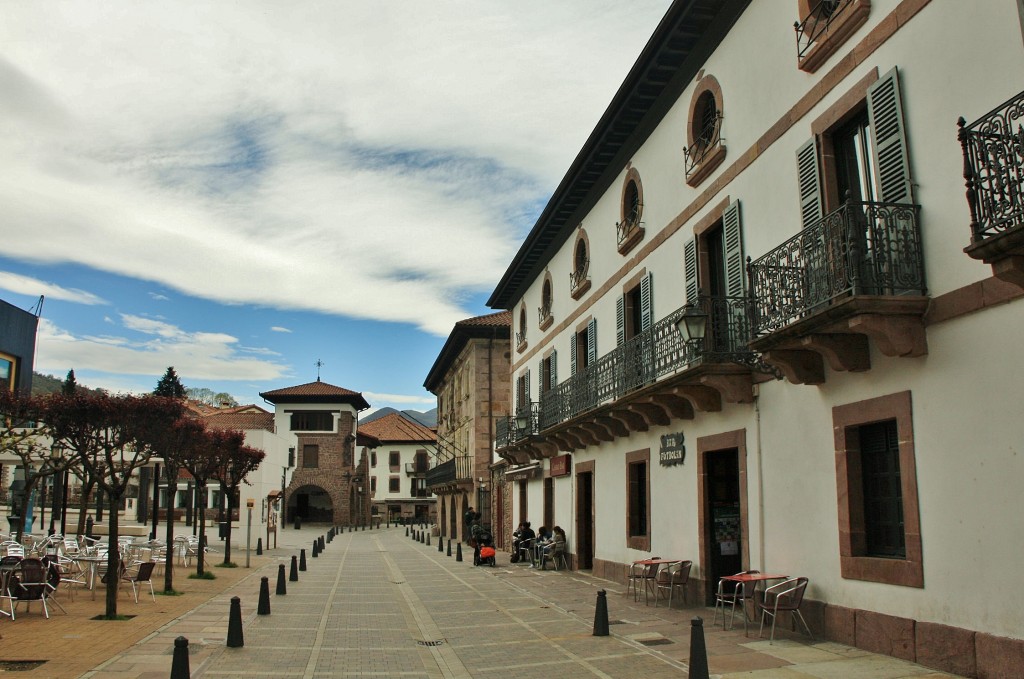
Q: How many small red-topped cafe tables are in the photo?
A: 2